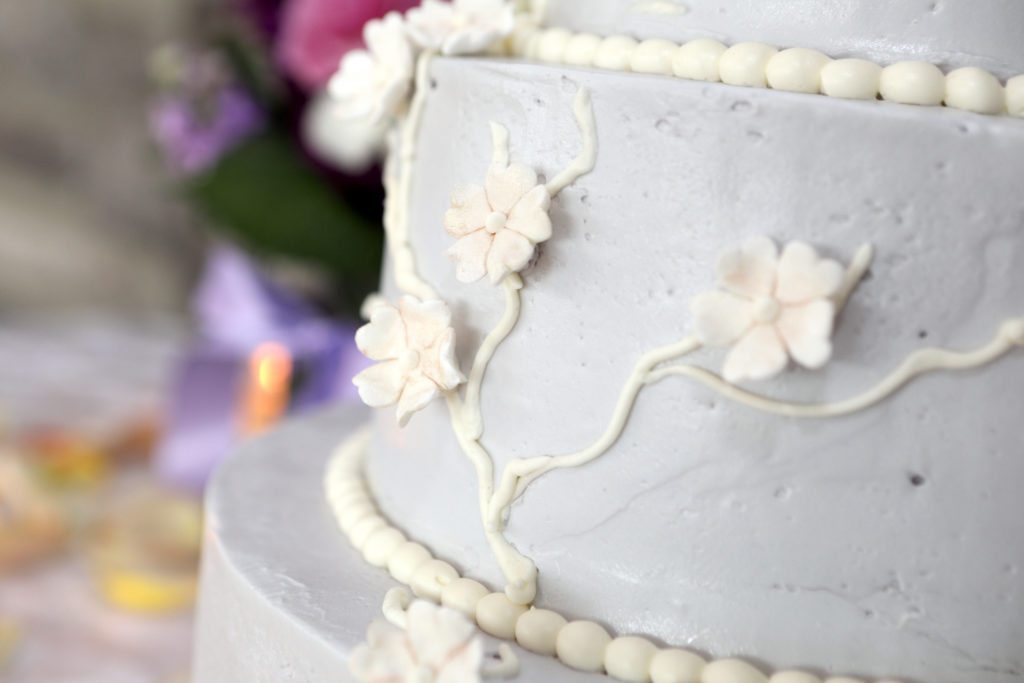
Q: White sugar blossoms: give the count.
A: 6